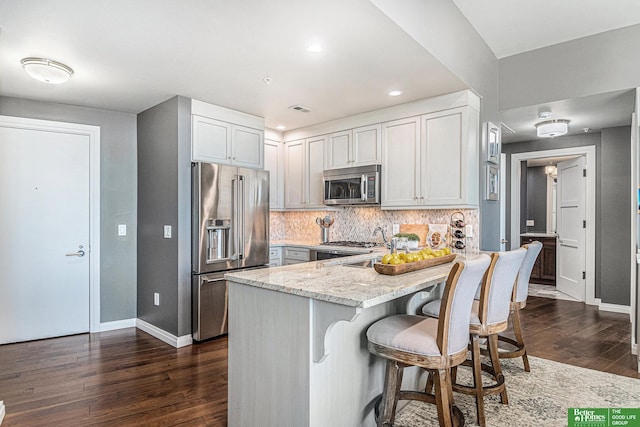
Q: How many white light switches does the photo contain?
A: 2